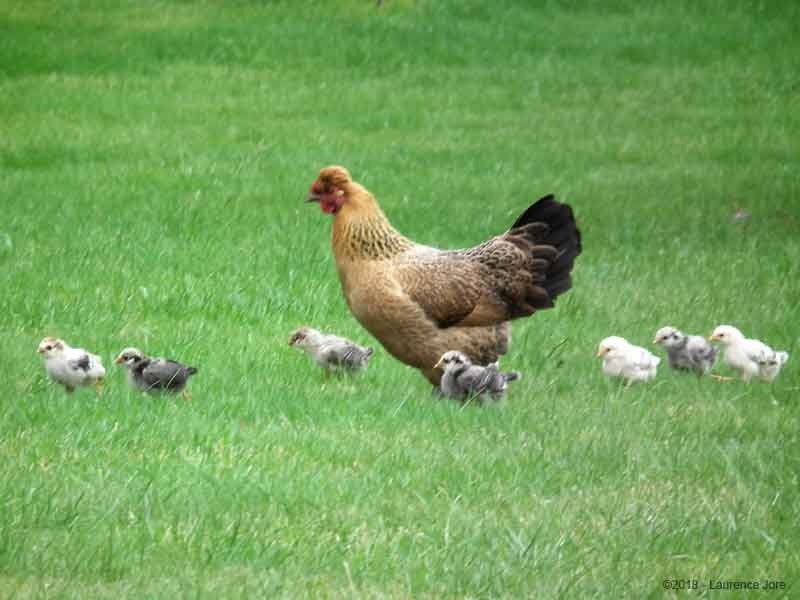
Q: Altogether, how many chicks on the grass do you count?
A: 7